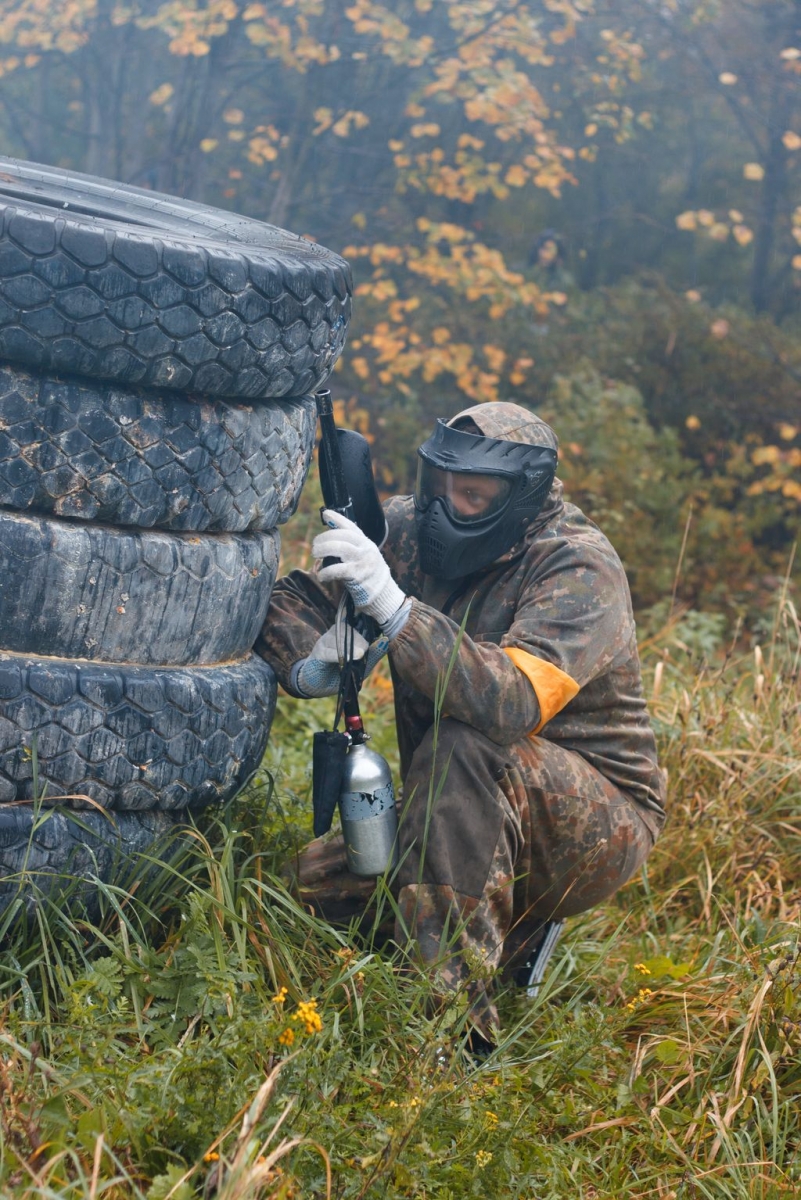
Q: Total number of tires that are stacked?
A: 5